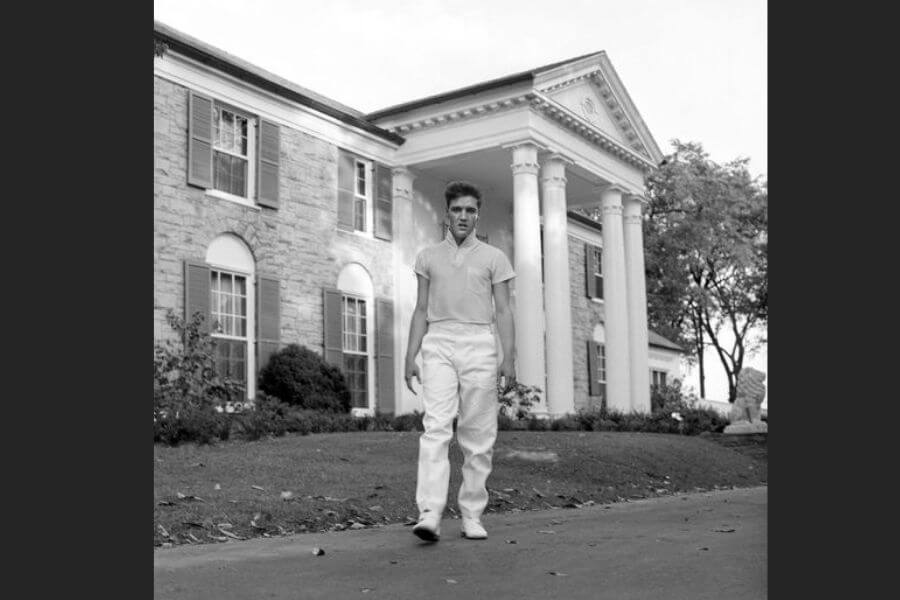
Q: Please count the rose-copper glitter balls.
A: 0